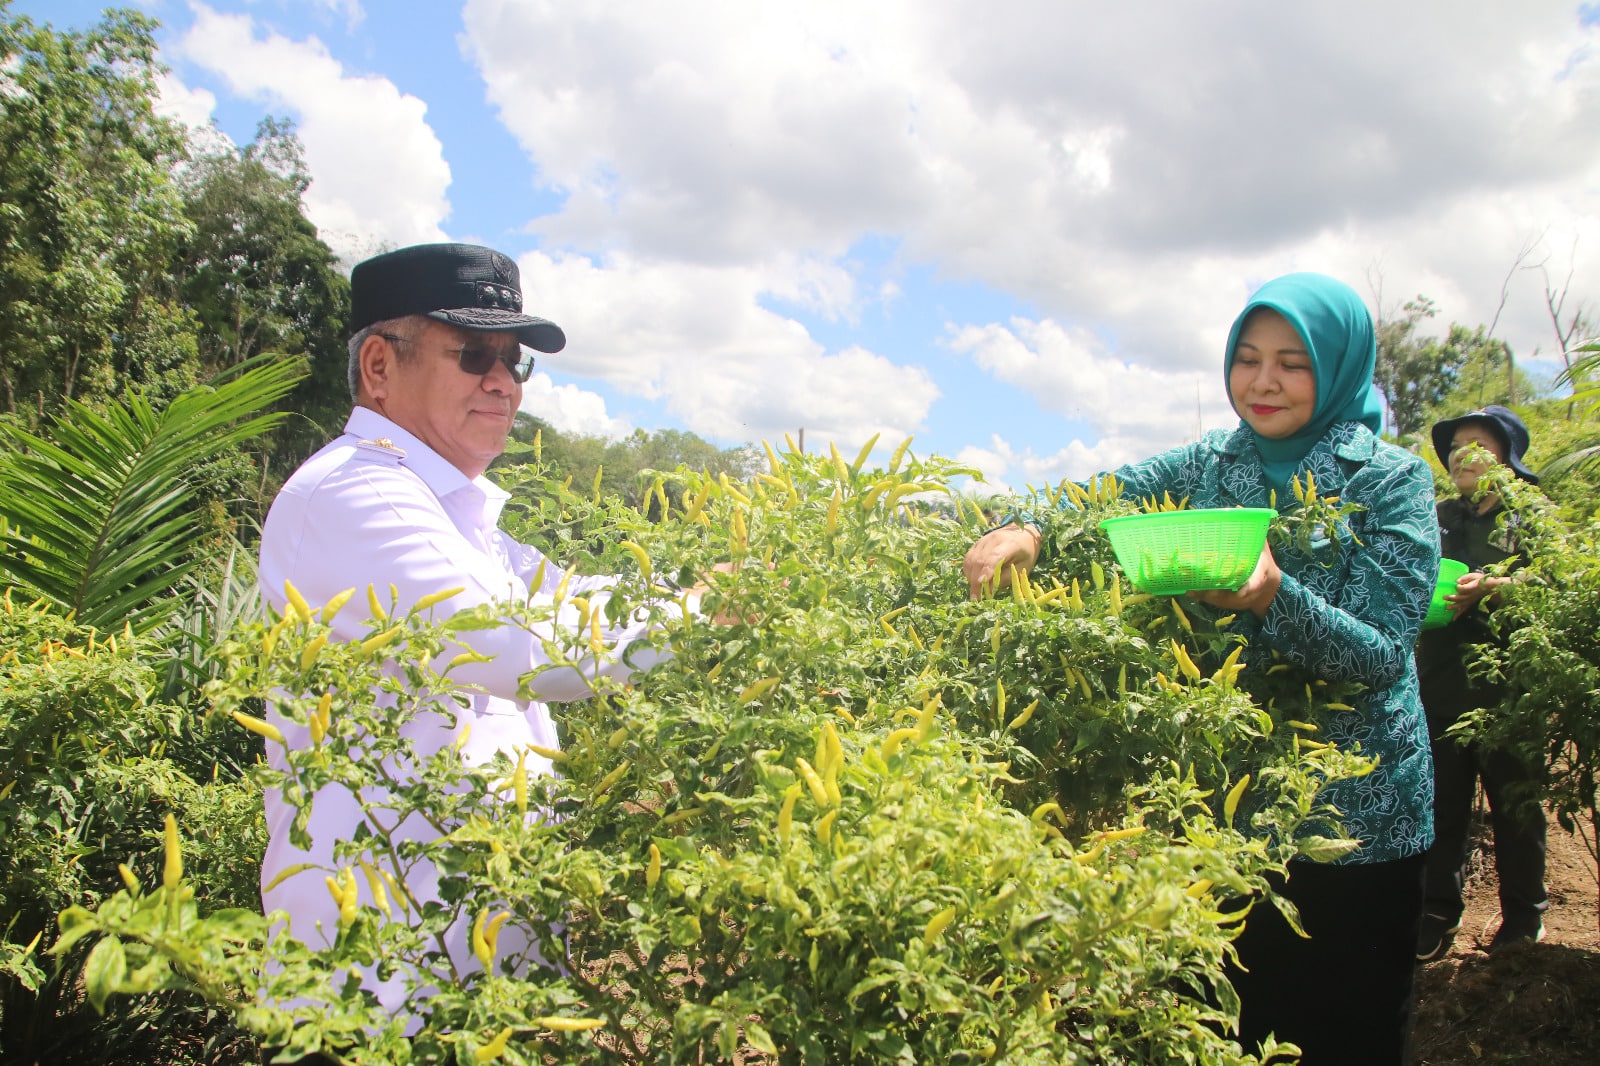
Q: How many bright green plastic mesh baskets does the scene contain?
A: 2